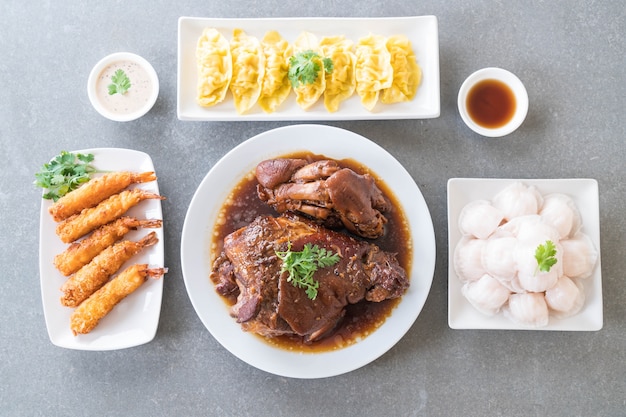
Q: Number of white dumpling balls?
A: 11